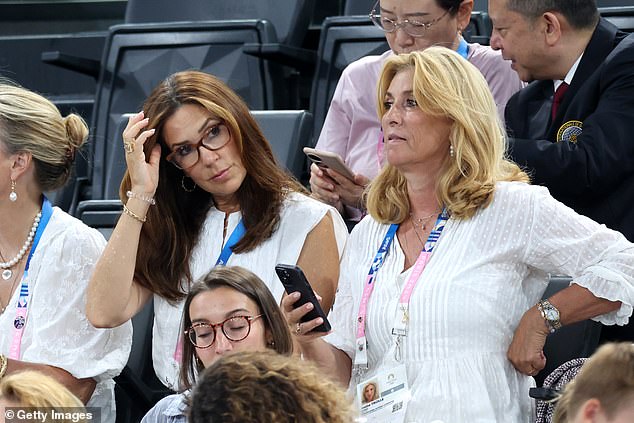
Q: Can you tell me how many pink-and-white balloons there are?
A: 0